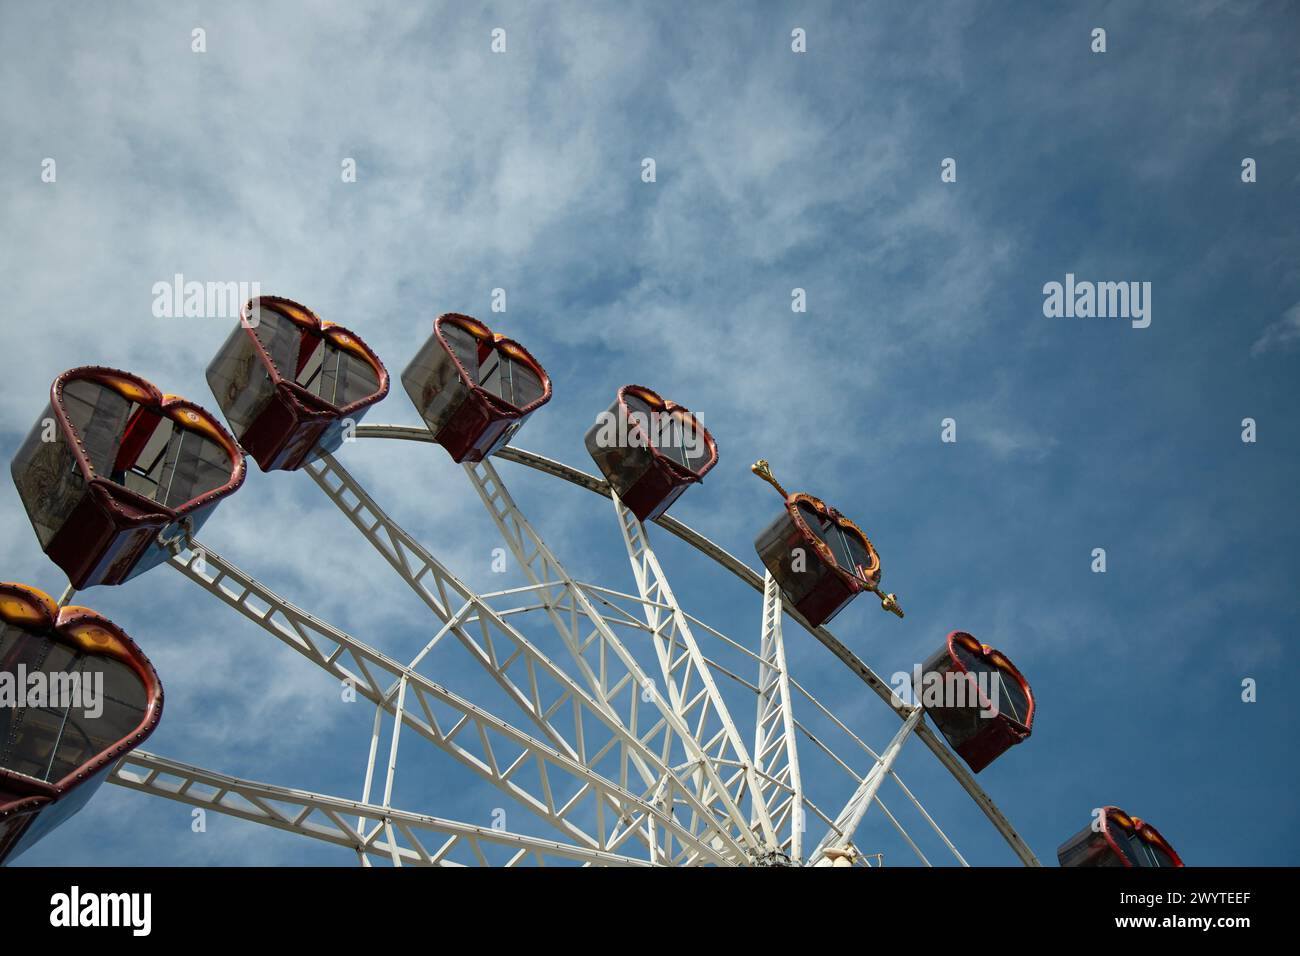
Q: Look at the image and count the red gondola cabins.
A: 8